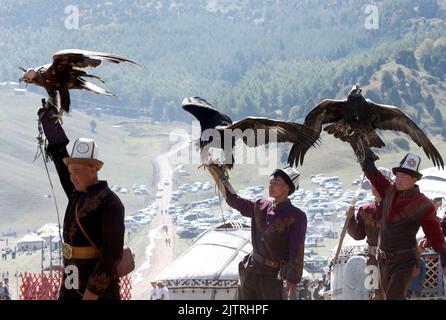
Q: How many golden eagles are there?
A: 3